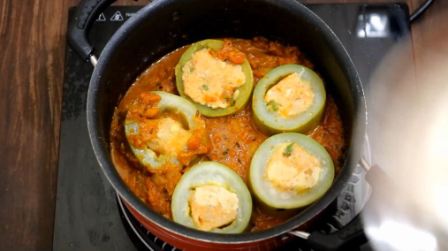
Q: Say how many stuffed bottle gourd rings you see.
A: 5